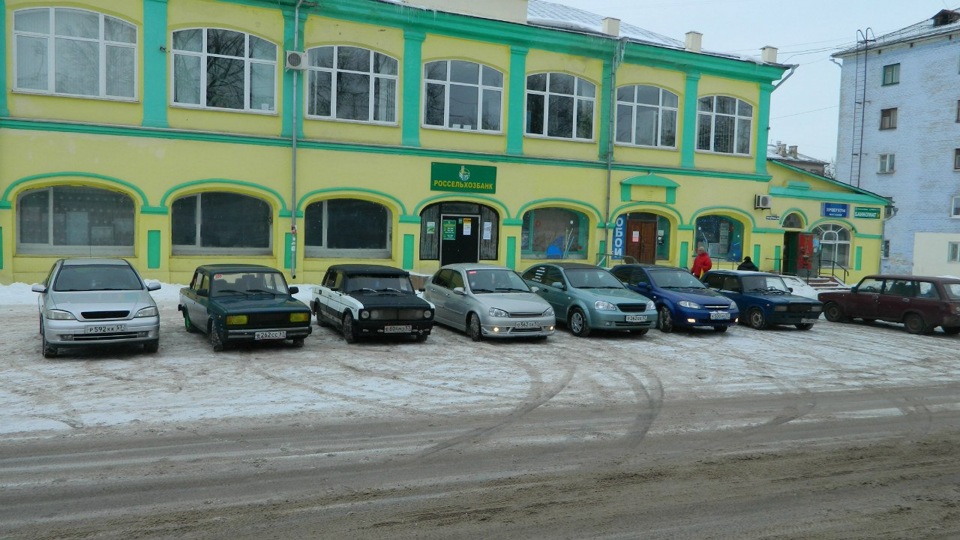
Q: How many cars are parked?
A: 8